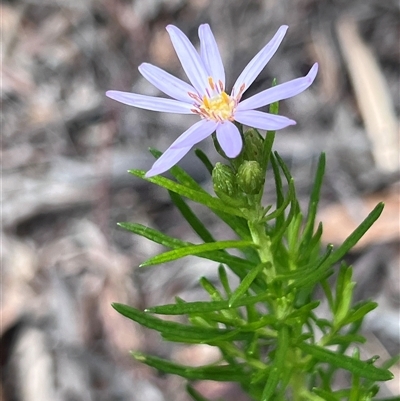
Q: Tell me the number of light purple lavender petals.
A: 9